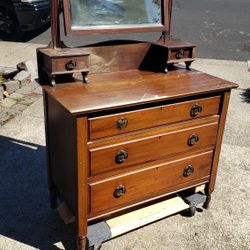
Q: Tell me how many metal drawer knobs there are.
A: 8